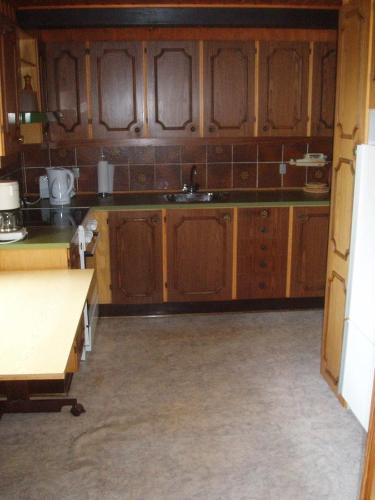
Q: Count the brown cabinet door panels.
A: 9